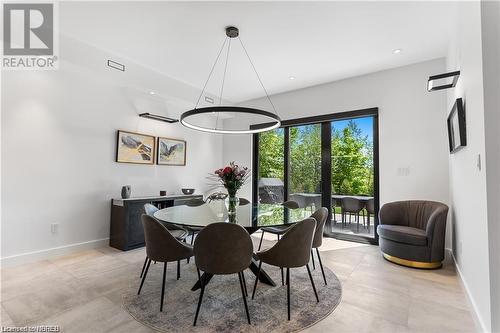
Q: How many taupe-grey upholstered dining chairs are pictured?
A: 8